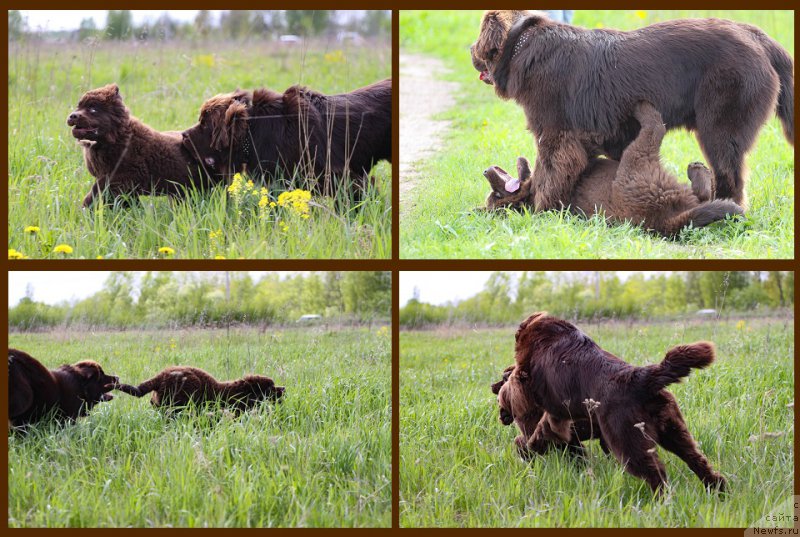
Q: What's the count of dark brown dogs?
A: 8